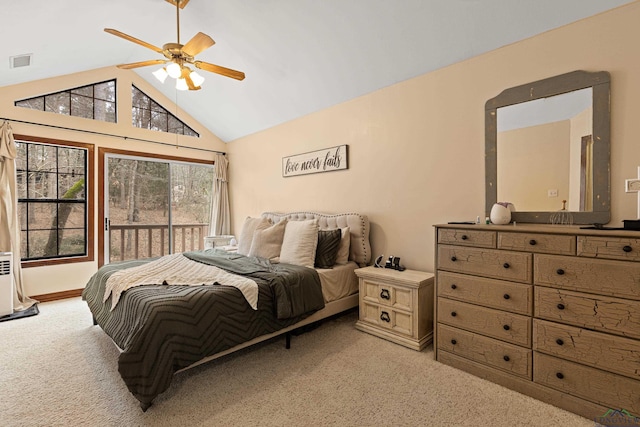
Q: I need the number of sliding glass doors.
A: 1